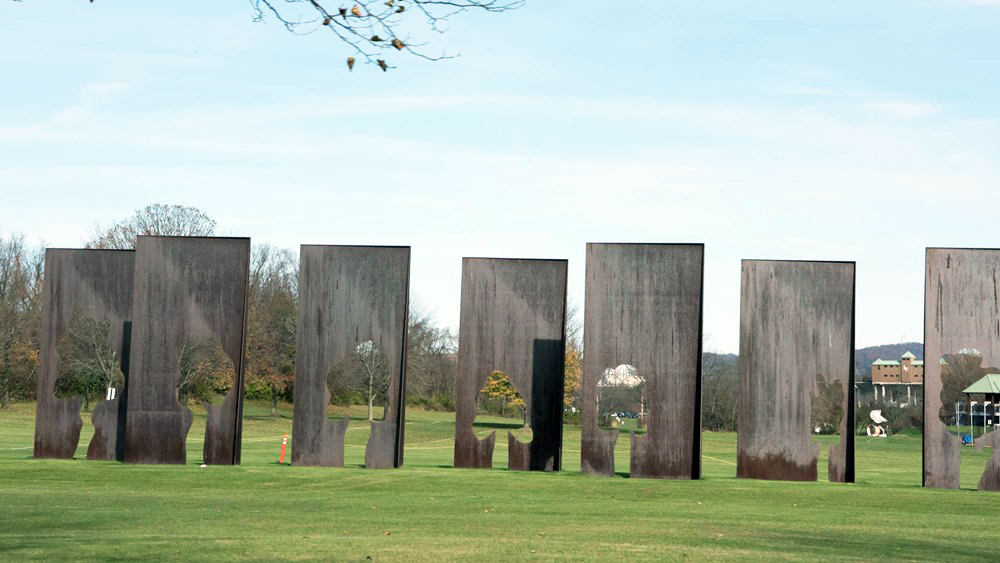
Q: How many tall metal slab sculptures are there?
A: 7